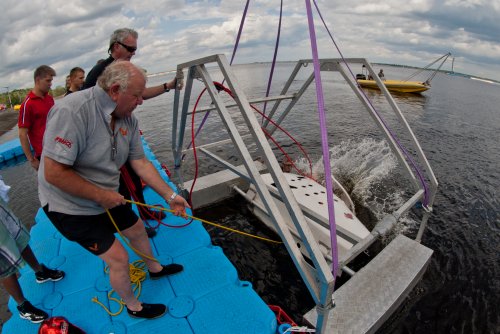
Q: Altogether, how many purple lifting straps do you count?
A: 4